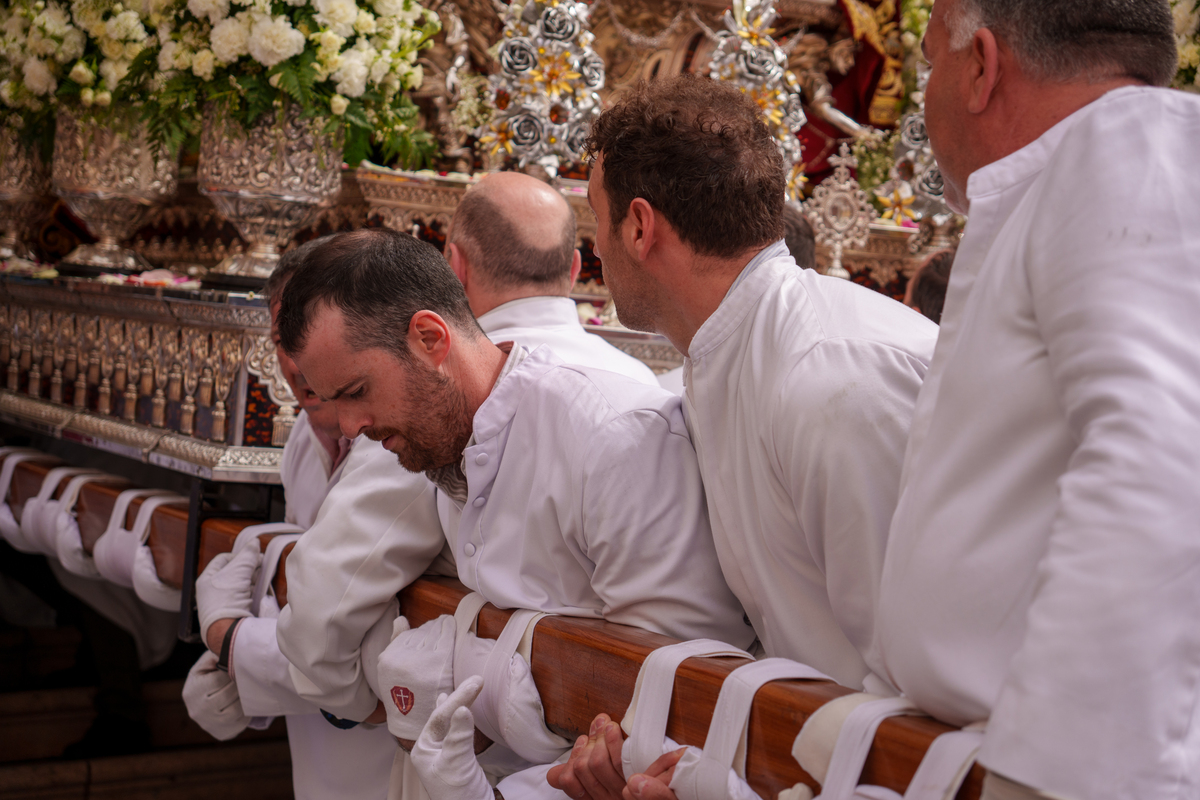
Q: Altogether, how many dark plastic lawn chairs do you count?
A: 0